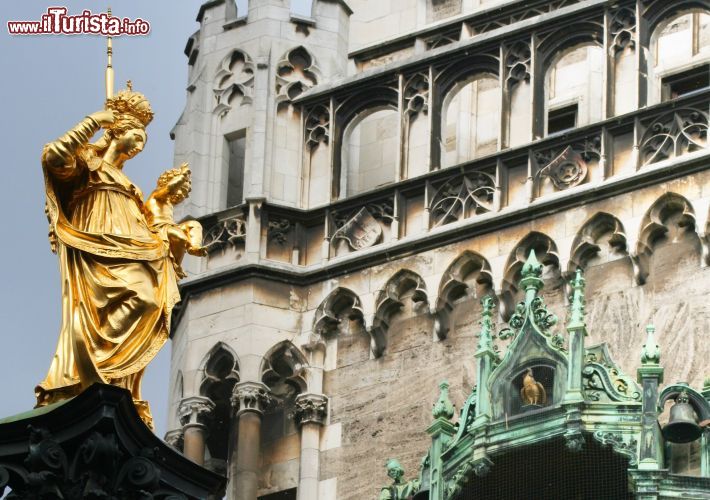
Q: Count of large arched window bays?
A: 4